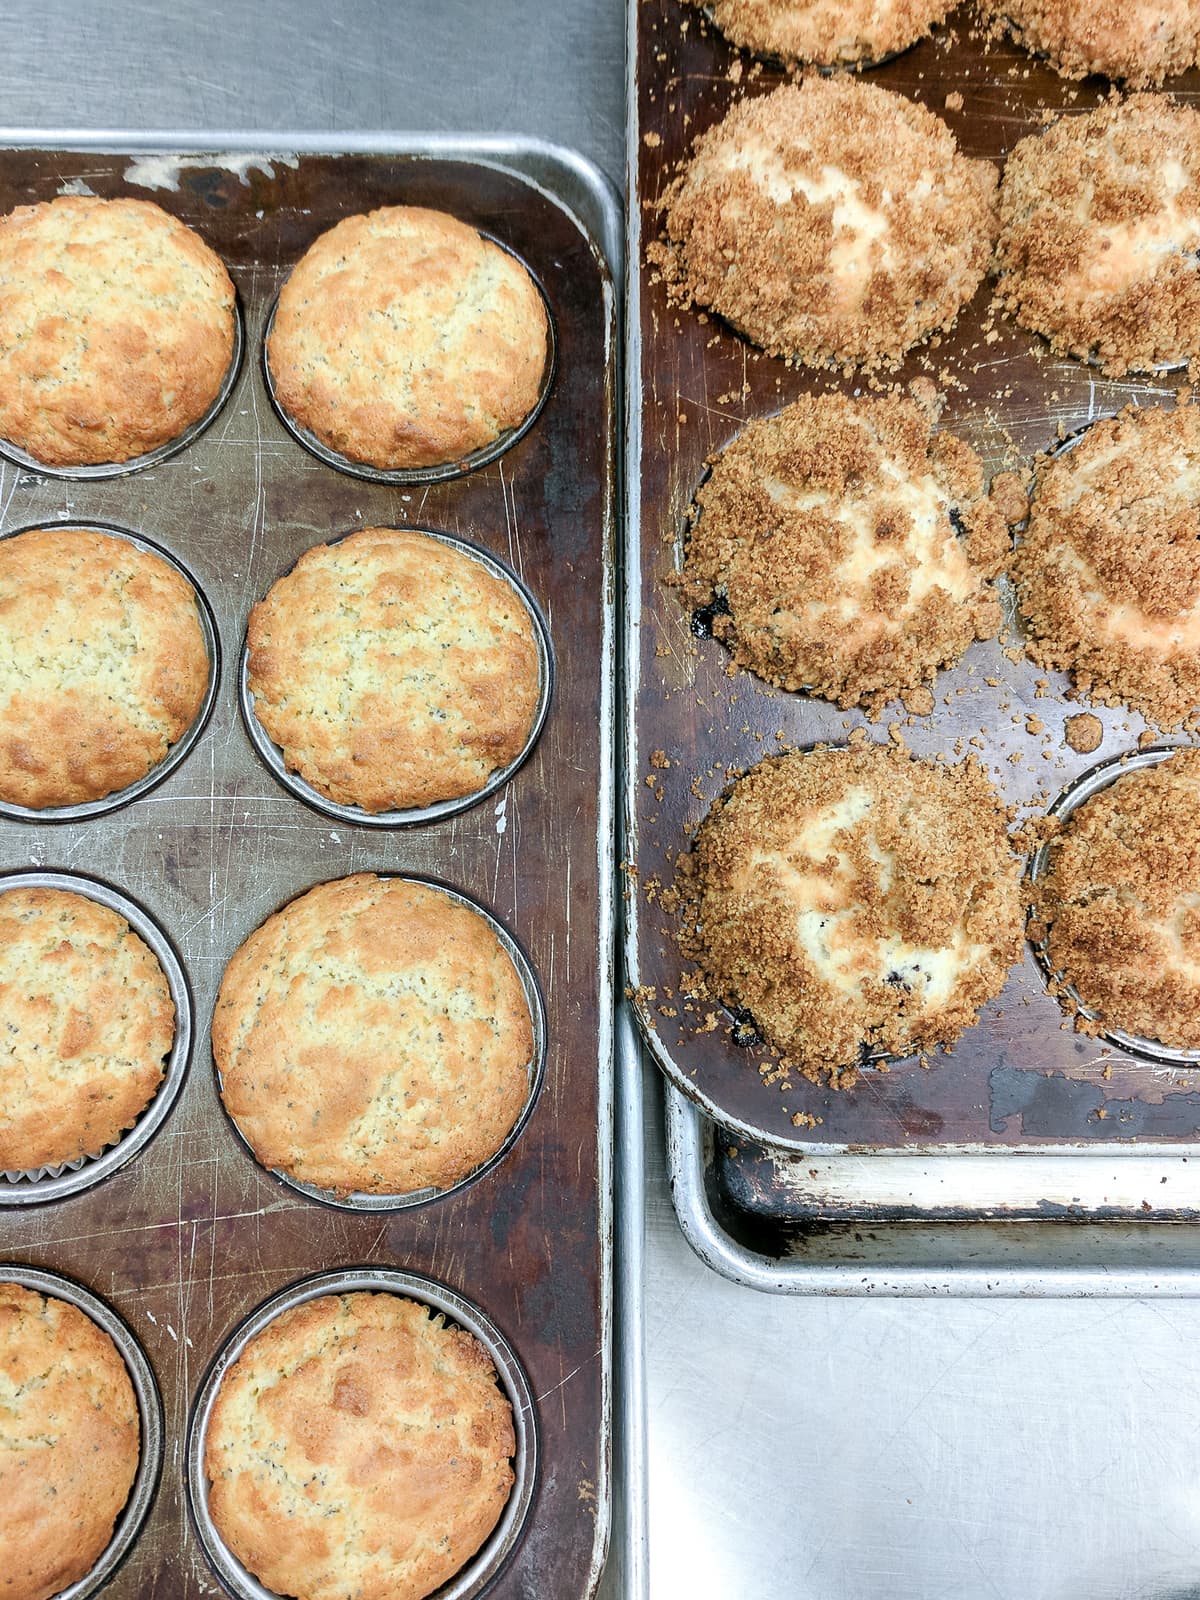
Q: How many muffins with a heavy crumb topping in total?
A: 8